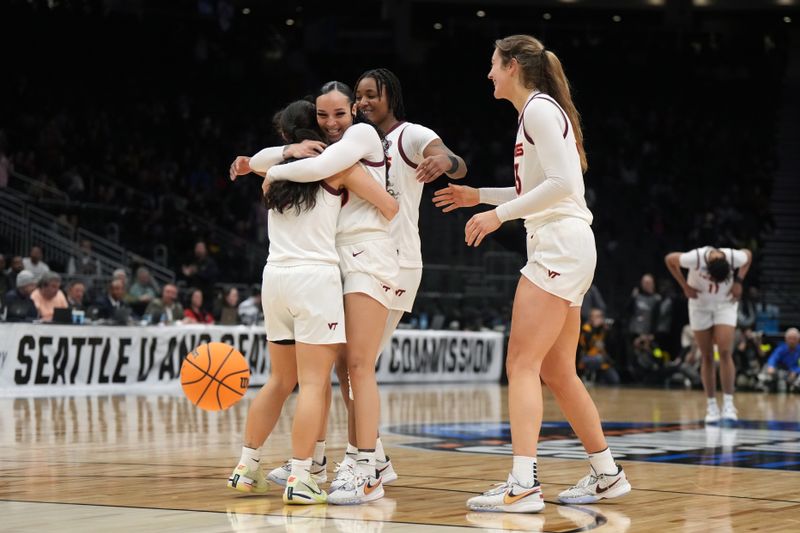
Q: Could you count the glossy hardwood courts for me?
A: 1